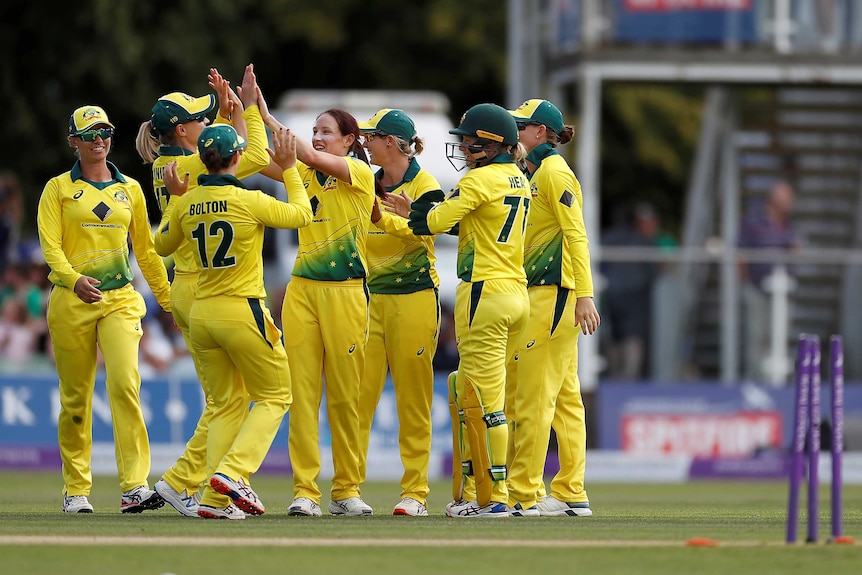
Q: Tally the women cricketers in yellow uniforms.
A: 7